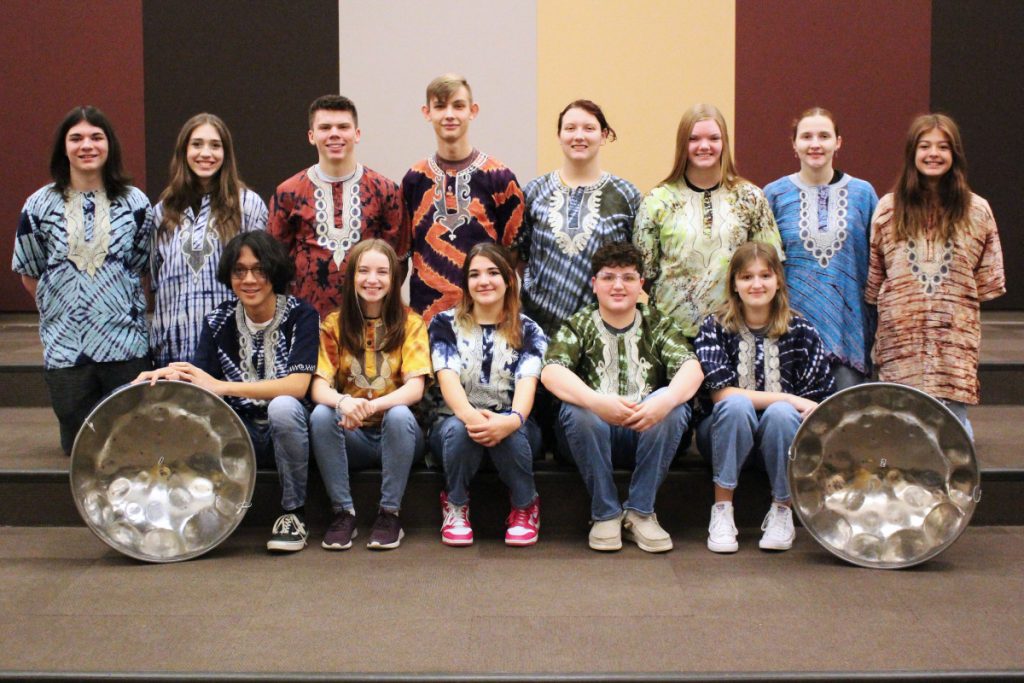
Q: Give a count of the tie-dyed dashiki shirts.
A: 13